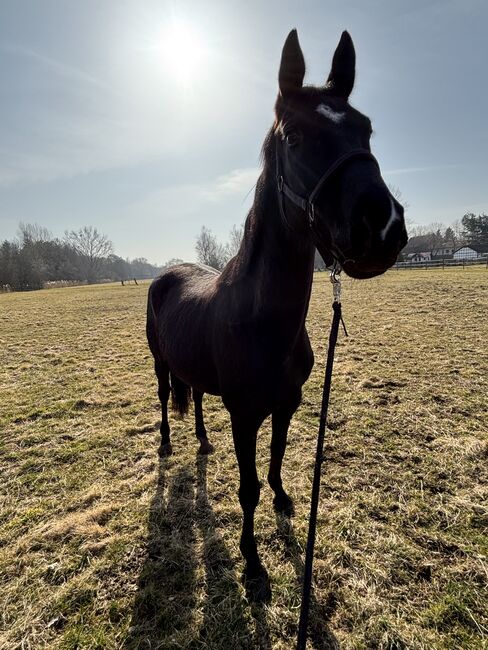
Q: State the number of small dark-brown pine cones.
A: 0